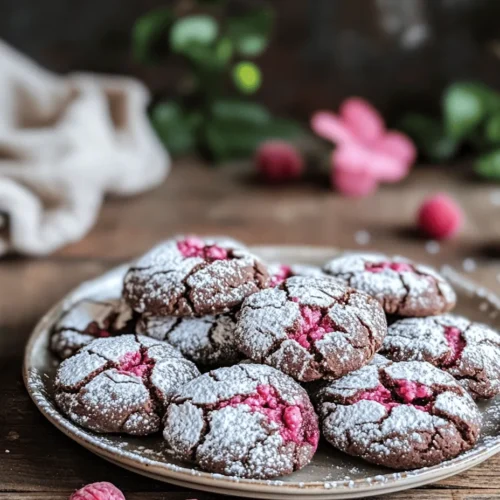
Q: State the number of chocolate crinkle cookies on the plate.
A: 10